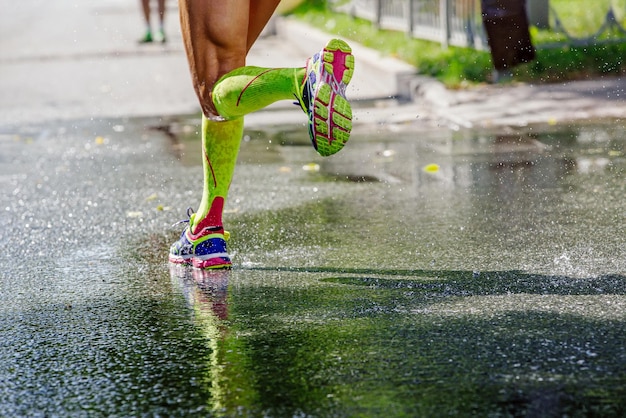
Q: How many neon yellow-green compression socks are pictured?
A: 2